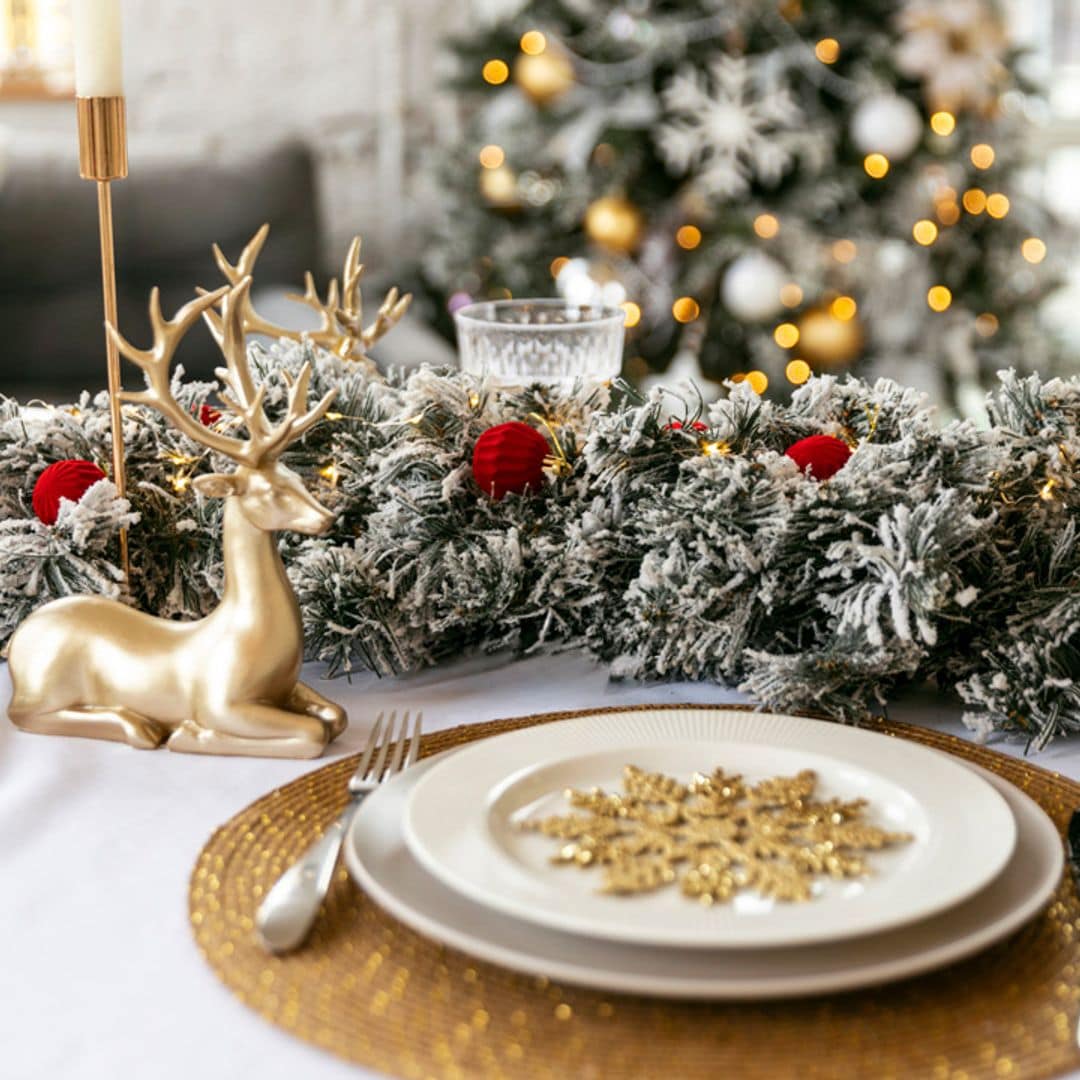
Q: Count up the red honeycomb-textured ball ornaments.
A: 3